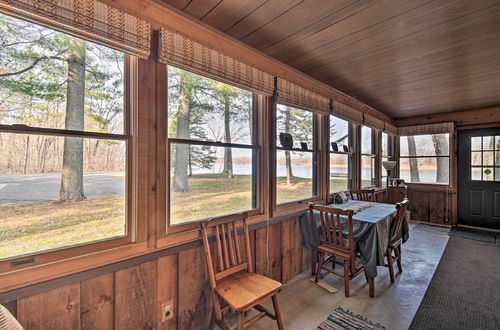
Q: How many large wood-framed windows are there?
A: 7